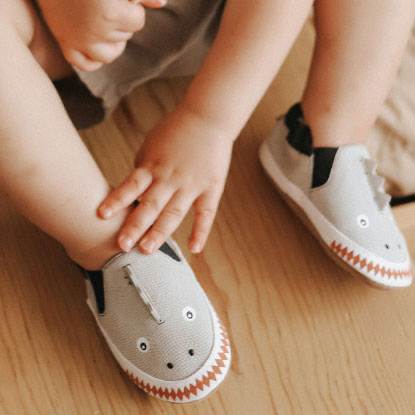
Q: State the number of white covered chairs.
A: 0